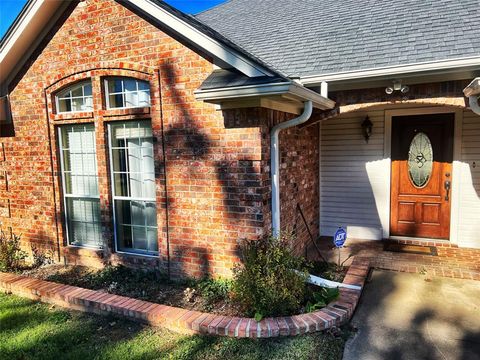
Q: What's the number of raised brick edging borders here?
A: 1